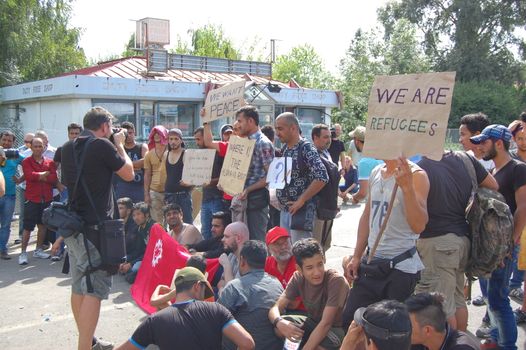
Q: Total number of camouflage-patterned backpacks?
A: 1